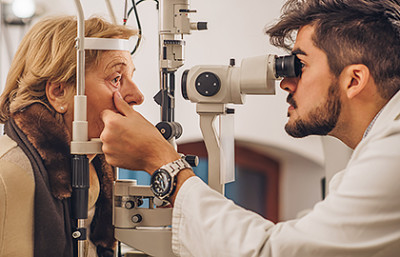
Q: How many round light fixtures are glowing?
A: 1